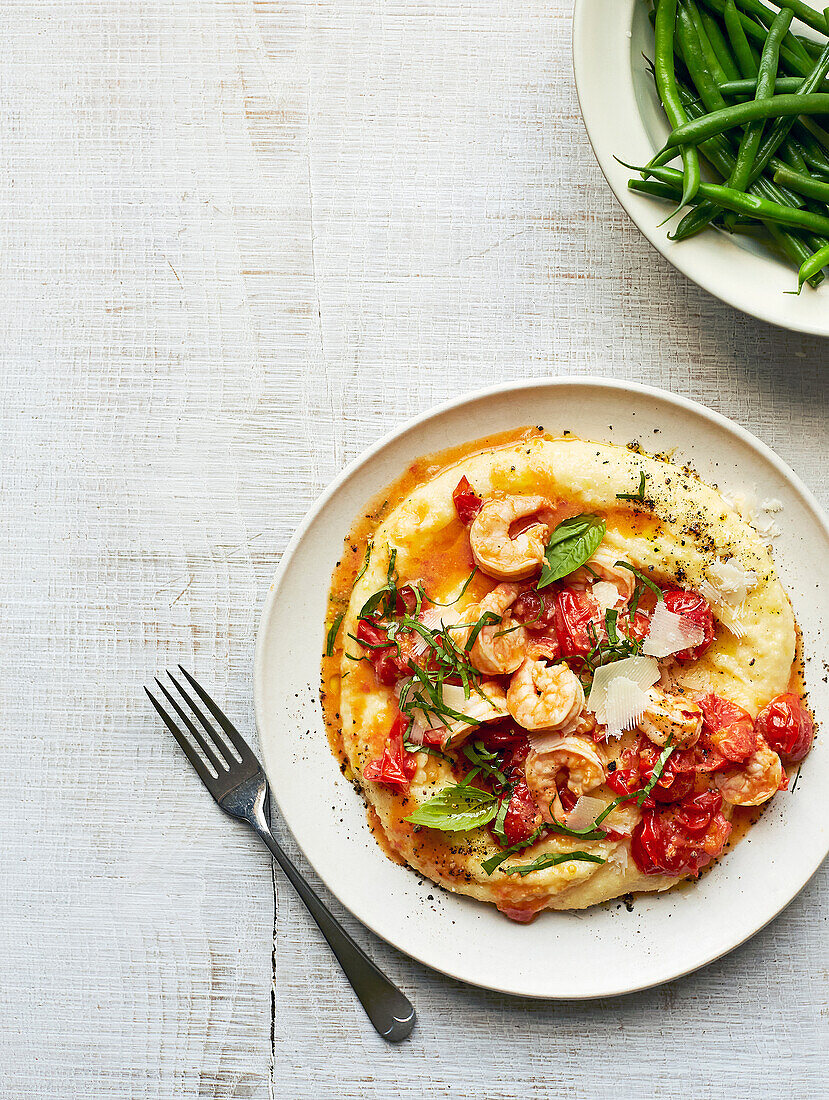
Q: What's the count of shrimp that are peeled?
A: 8